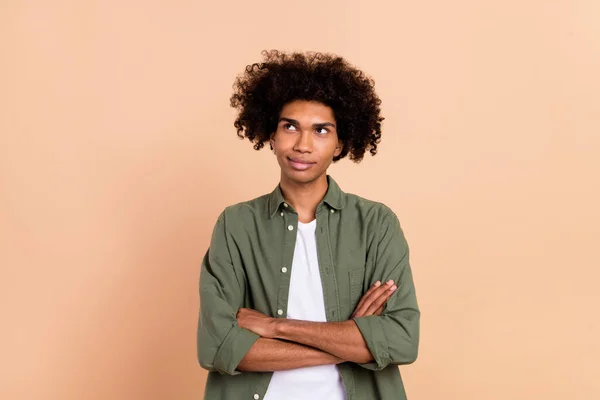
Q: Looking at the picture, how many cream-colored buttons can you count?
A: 7